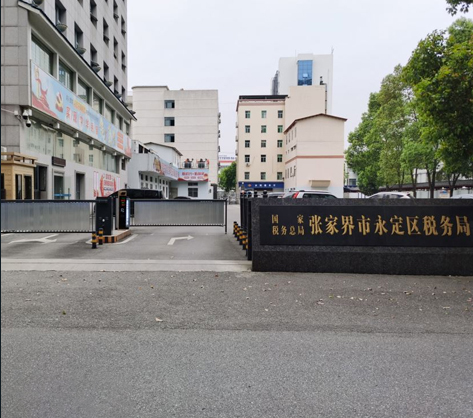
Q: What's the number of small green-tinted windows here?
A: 15